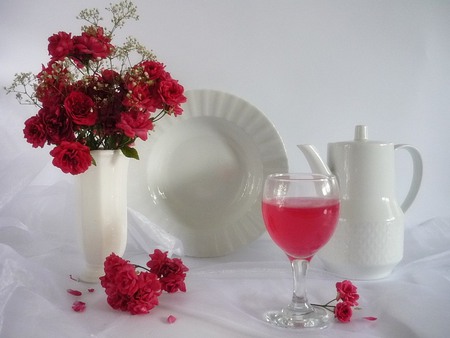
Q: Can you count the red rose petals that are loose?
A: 5